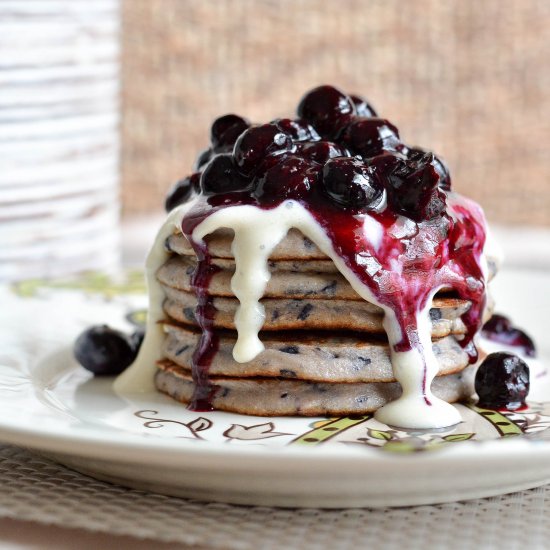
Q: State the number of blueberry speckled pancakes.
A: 5